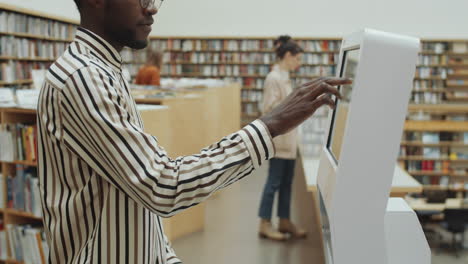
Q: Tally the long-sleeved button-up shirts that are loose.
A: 1